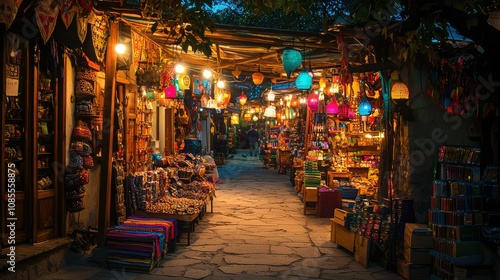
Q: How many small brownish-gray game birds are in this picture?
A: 0